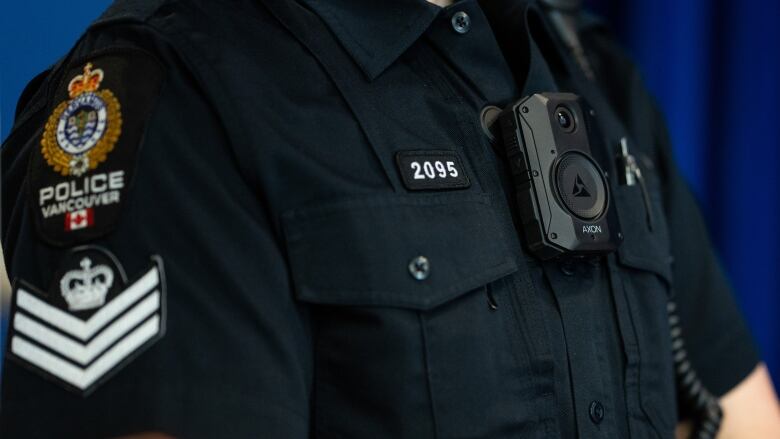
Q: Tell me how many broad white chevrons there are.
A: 3